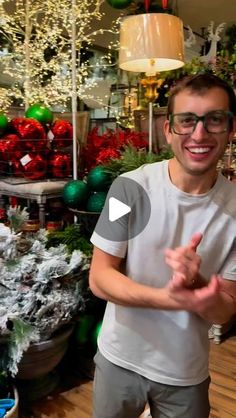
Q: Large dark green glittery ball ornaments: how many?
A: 3